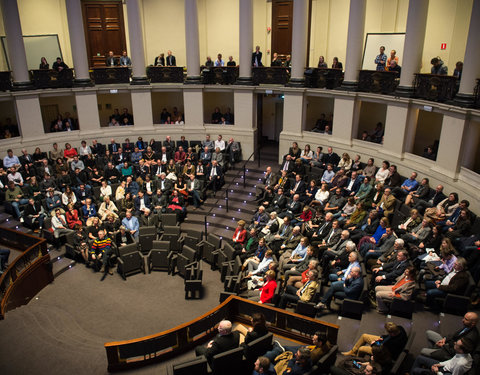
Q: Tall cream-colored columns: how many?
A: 9